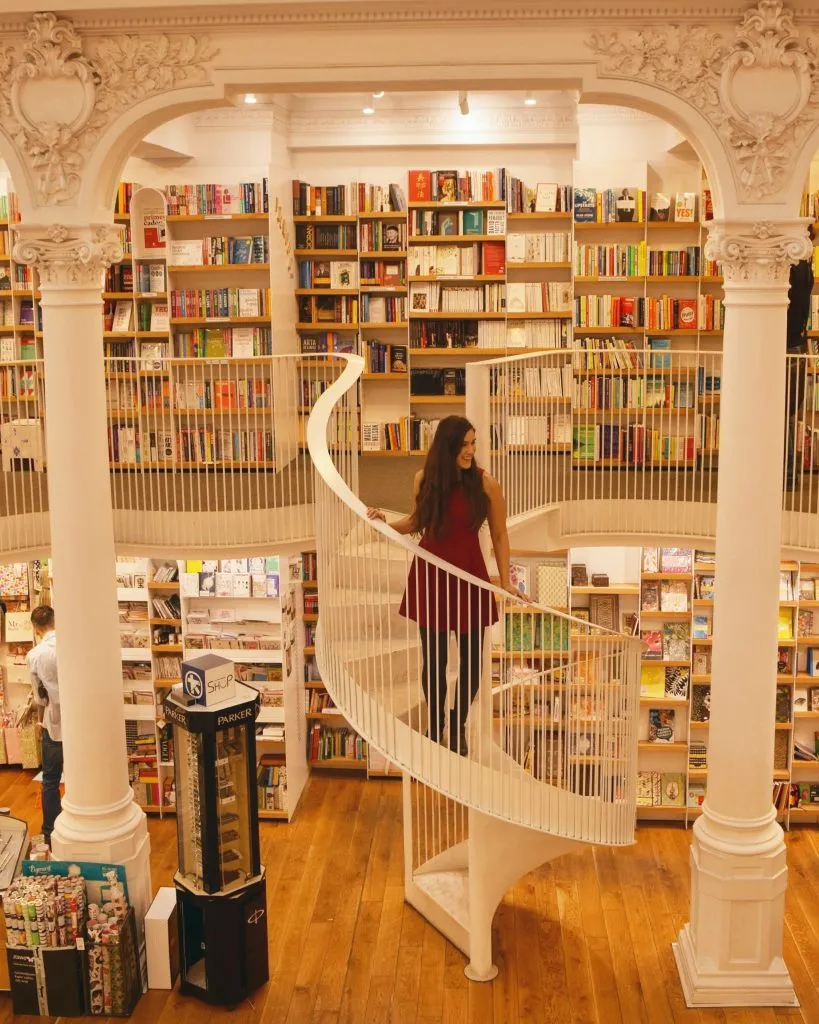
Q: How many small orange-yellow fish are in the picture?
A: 0